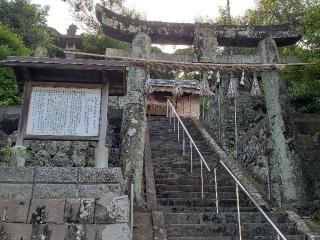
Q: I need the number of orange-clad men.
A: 0